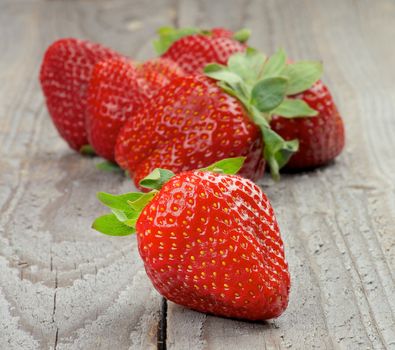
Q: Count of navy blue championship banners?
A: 0